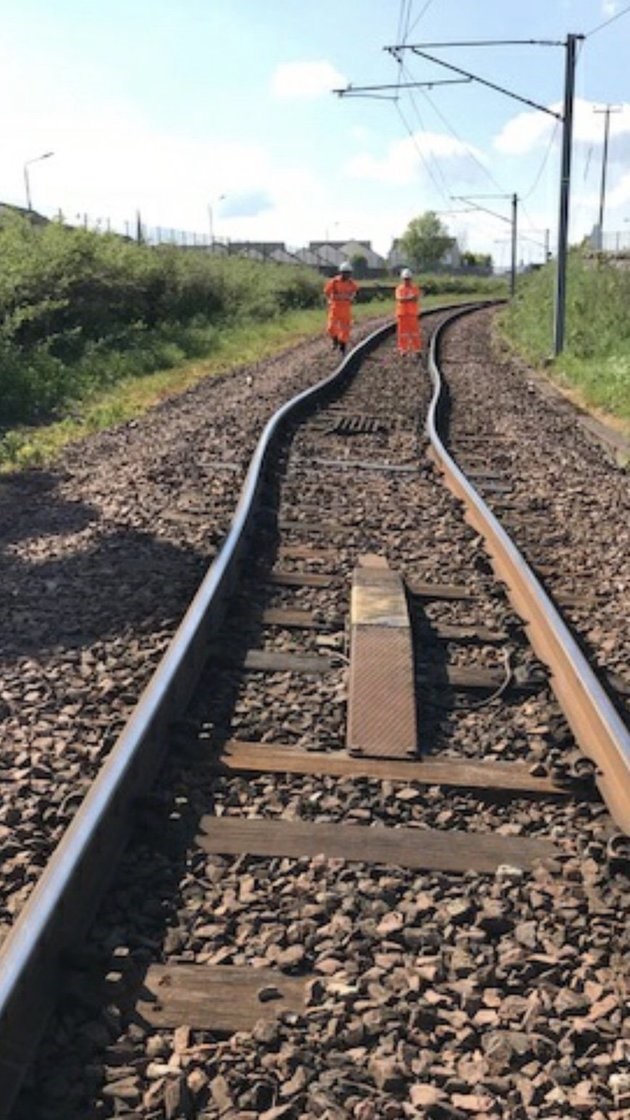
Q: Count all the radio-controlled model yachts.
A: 0